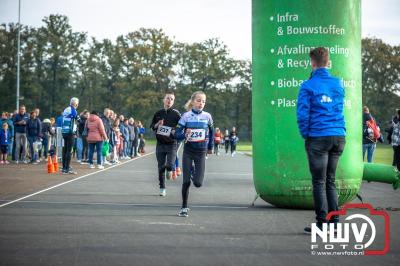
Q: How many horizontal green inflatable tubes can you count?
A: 1